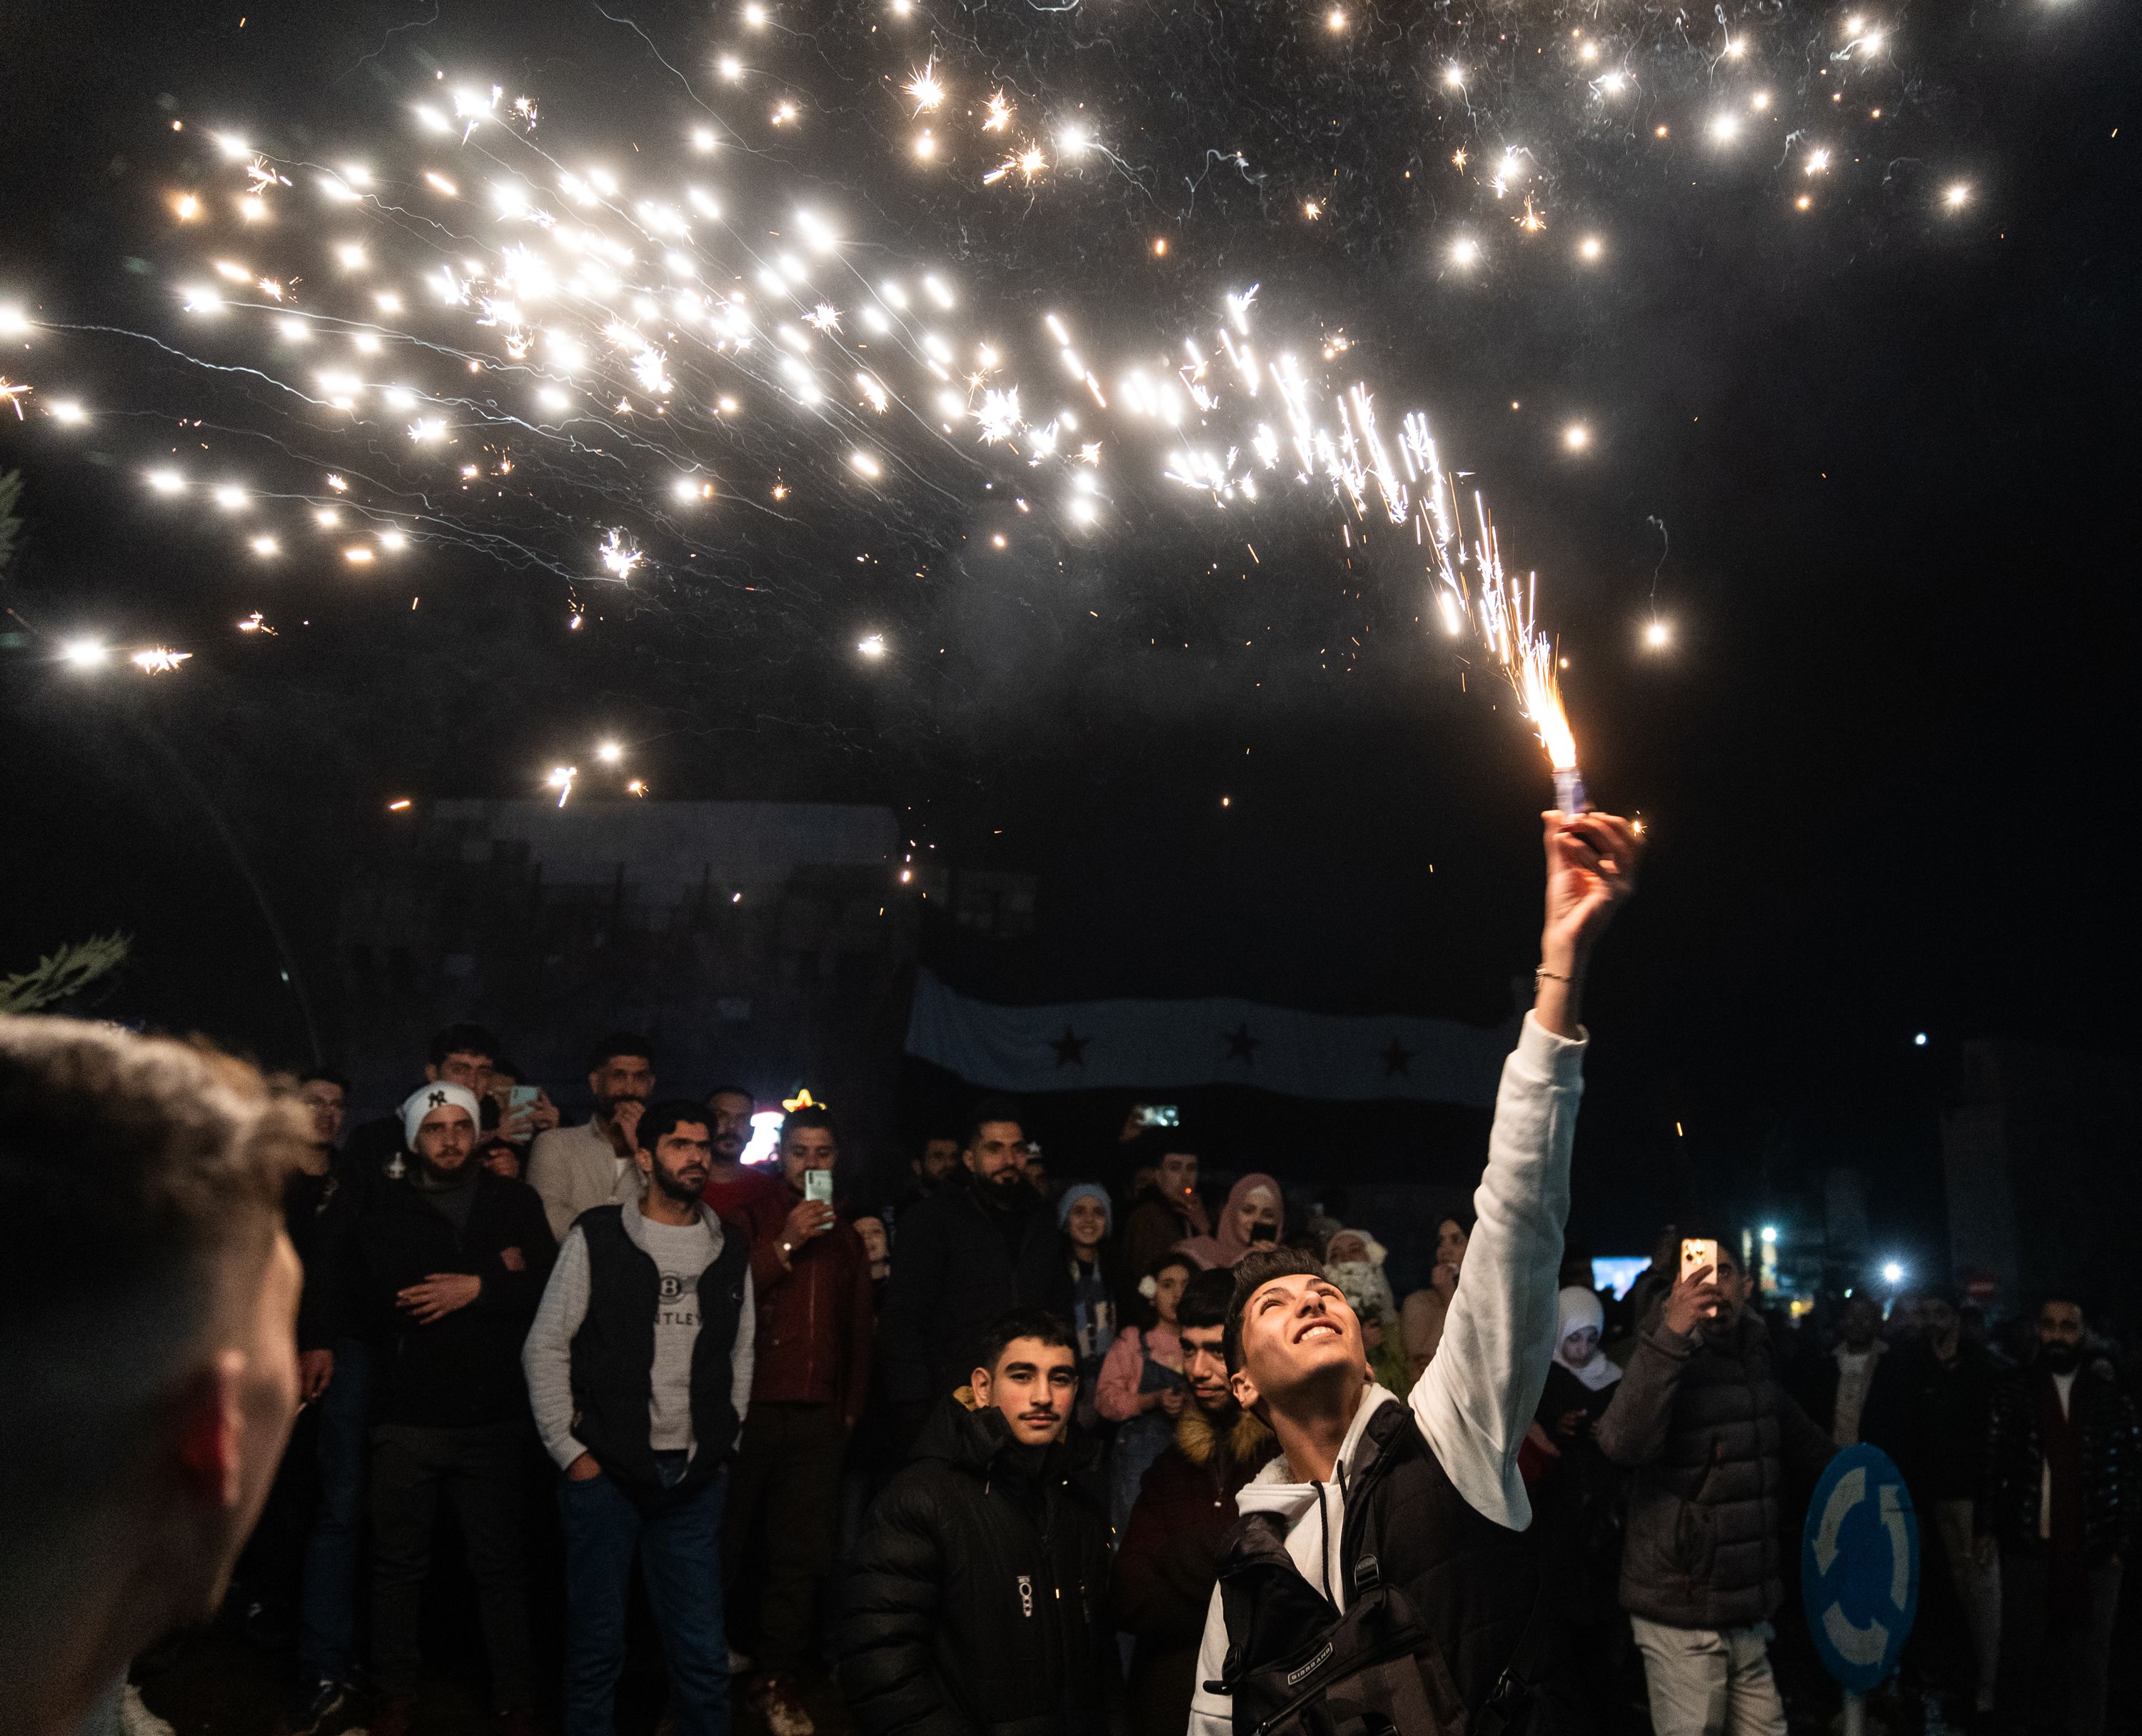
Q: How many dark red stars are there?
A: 3